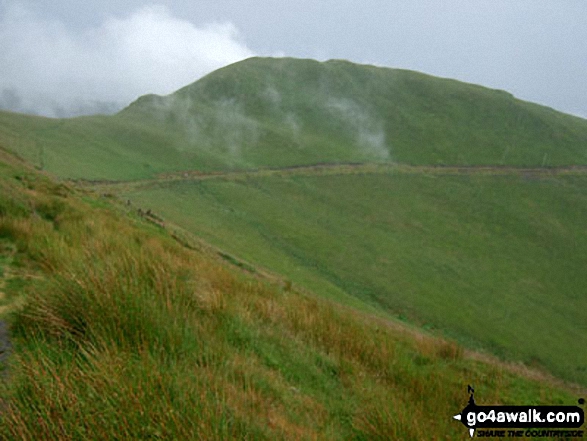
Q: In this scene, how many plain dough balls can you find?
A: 0